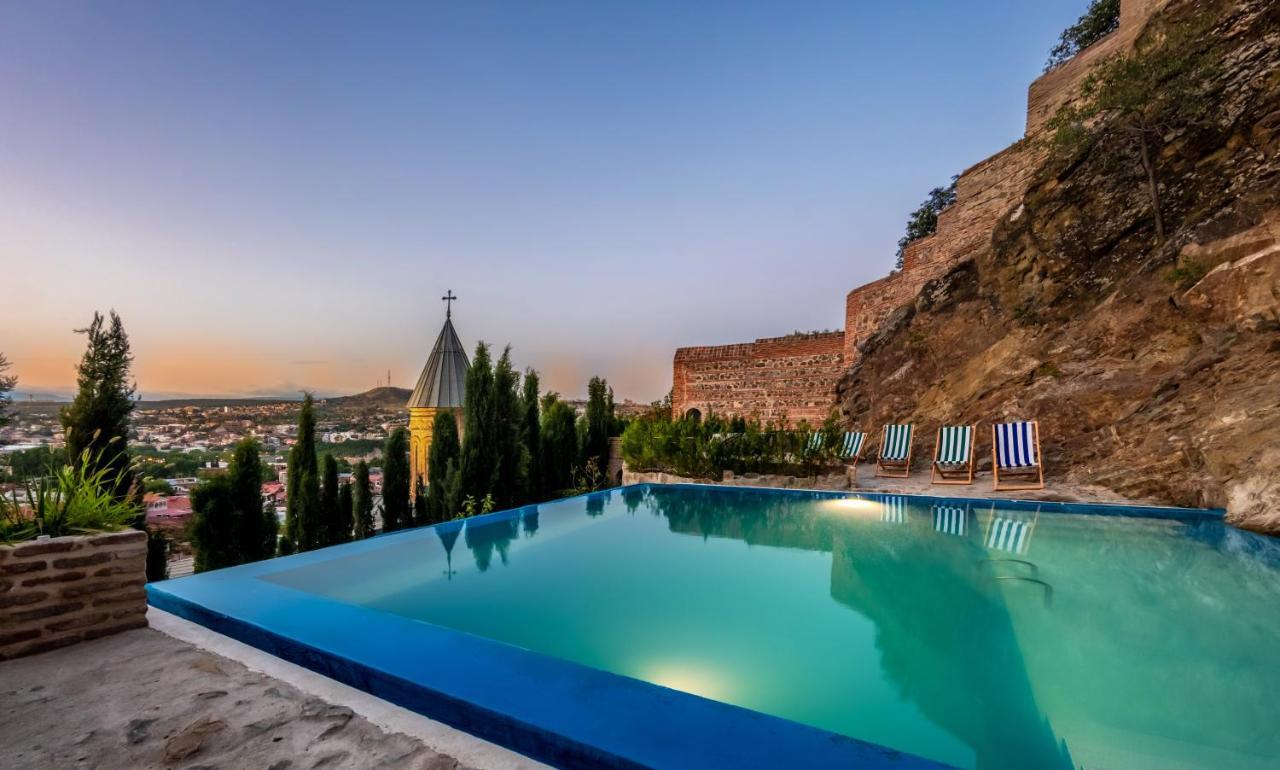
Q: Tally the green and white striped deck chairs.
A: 4